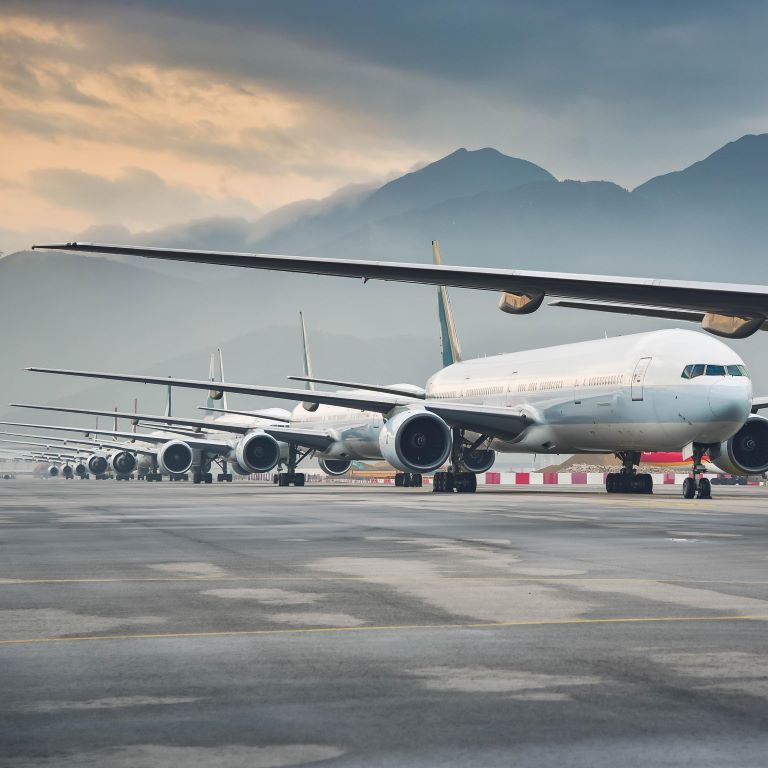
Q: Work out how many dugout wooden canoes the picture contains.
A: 0